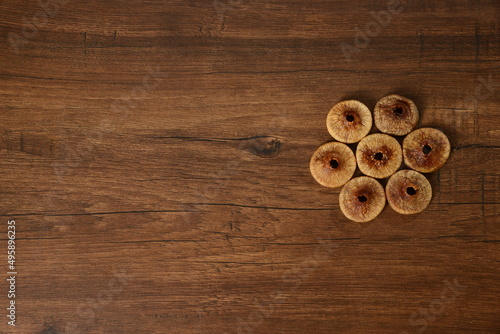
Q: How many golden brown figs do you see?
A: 7